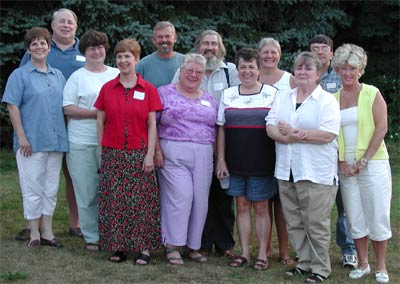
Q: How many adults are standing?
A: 12